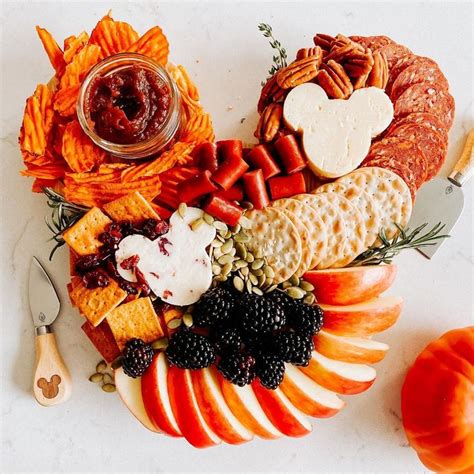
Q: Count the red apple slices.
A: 11